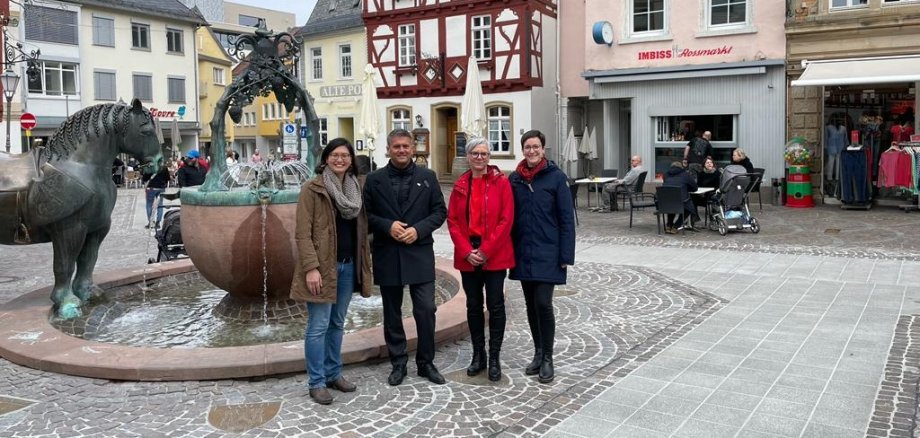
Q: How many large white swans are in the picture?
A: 0